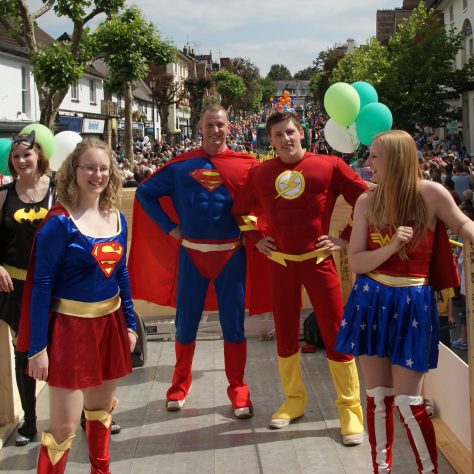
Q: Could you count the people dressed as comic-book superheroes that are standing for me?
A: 5